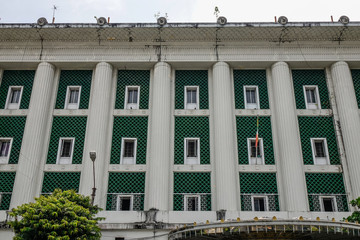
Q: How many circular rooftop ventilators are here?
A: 6